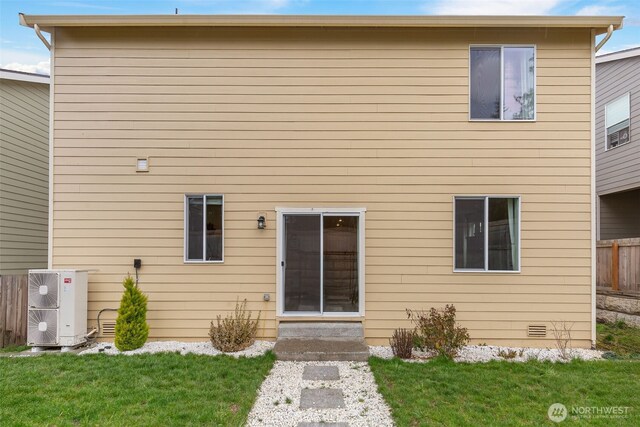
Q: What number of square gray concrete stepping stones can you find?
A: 3